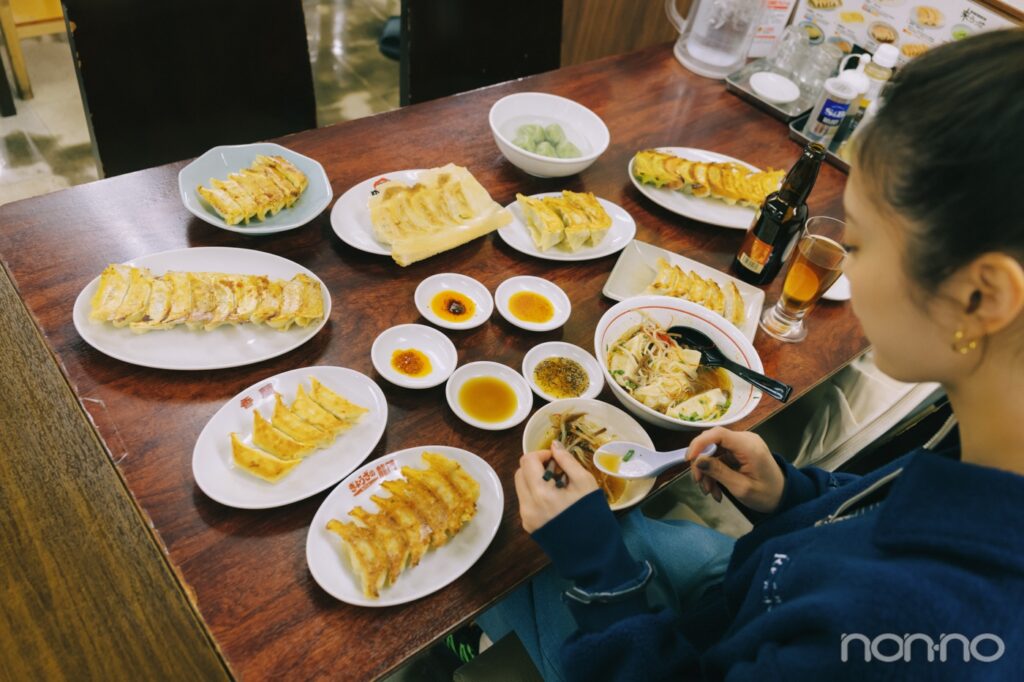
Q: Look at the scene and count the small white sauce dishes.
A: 5